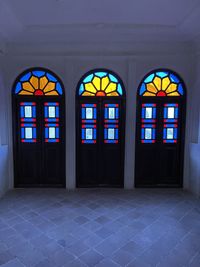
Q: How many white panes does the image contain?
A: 12